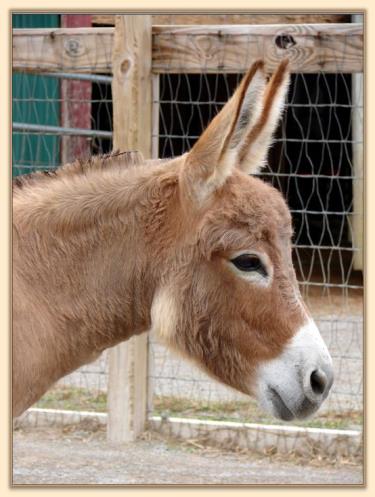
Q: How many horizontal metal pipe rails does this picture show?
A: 2